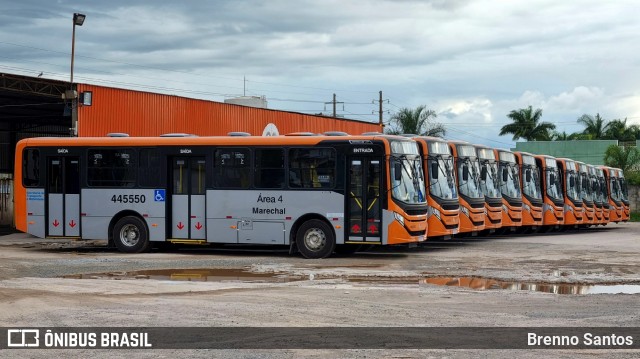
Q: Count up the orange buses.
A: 13